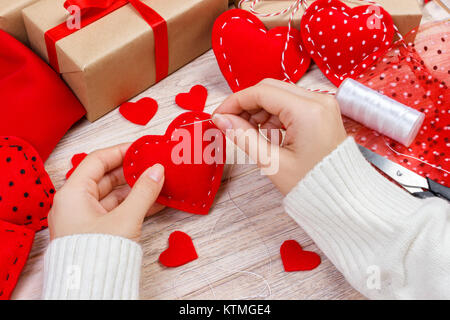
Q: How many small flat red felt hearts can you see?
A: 5